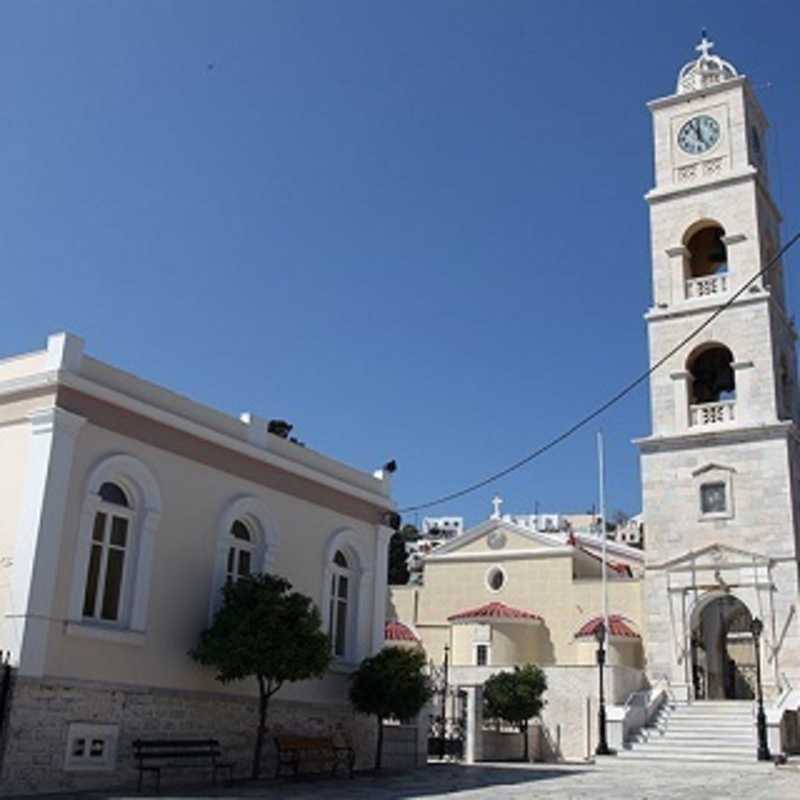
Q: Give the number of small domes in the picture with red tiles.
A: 3